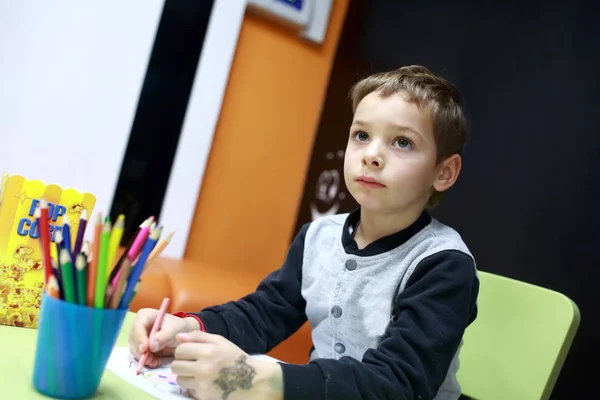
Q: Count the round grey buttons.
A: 3